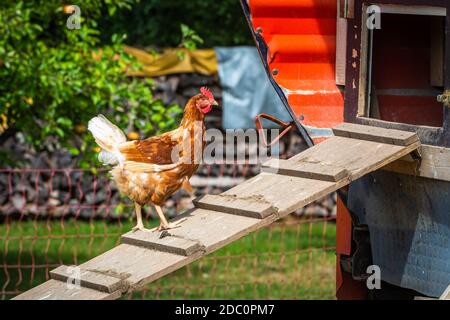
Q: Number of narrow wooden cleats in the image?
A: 5